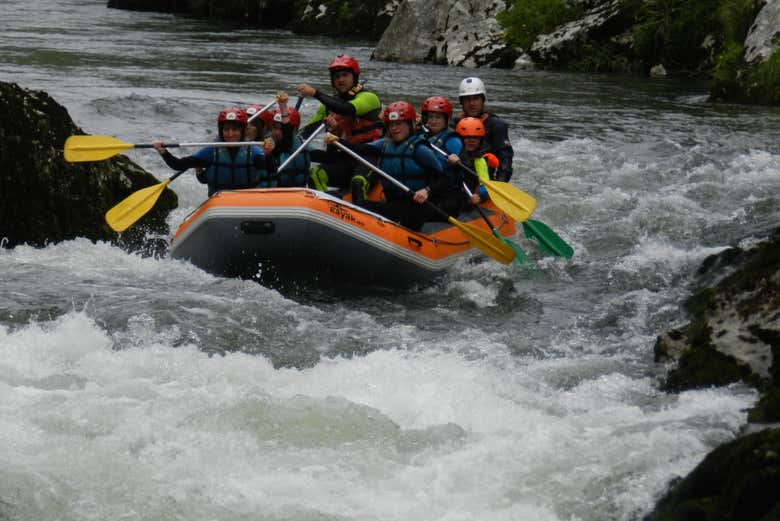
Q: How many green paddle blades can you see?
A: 2